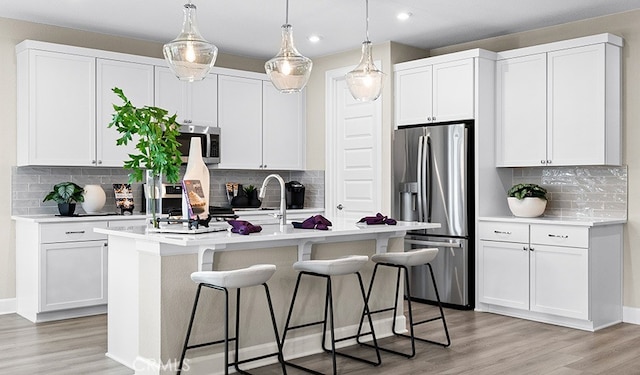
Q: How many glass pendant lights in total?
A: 3